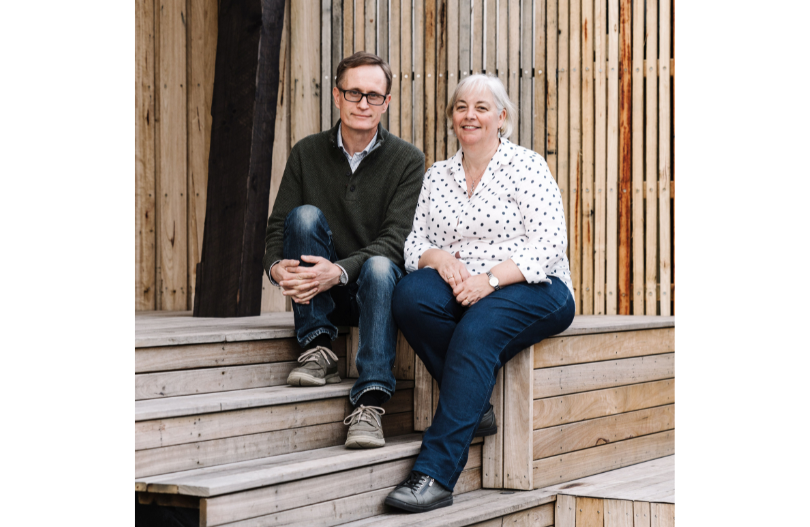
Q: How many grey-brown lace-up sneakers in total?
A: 2